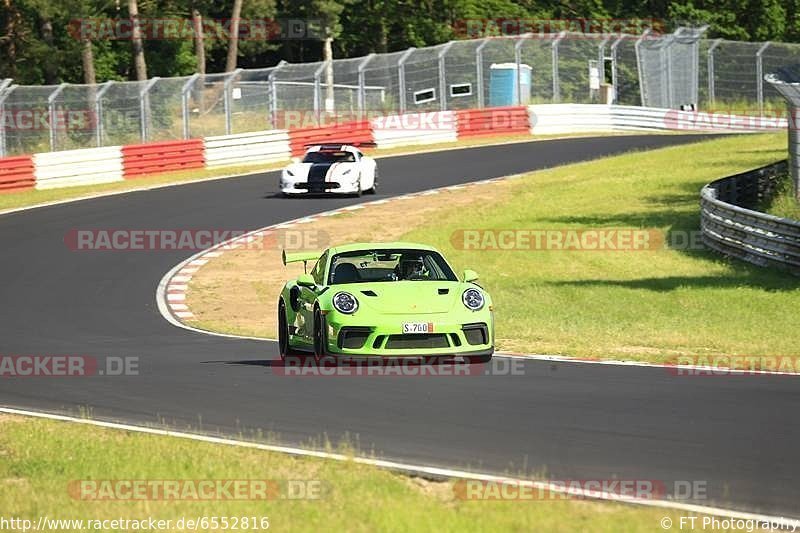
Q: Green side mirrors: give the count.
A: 2